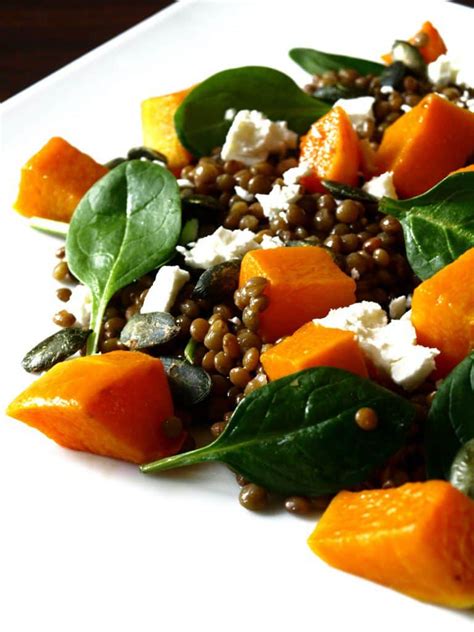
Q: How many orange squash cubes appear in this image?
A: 10